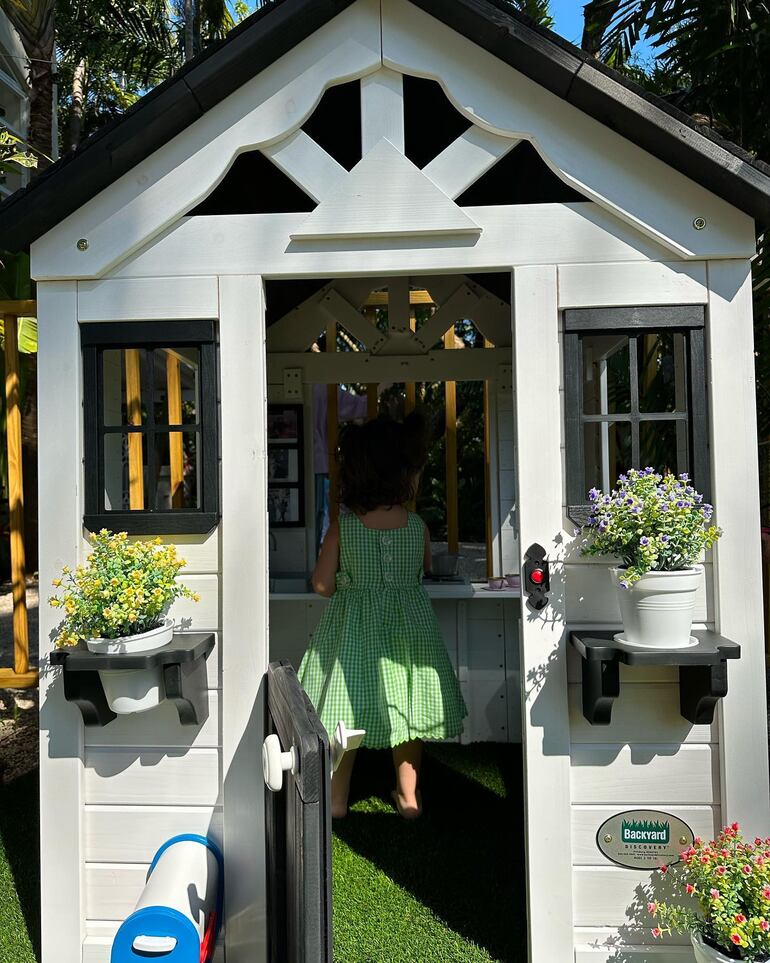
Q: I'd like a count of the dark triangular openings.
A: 4